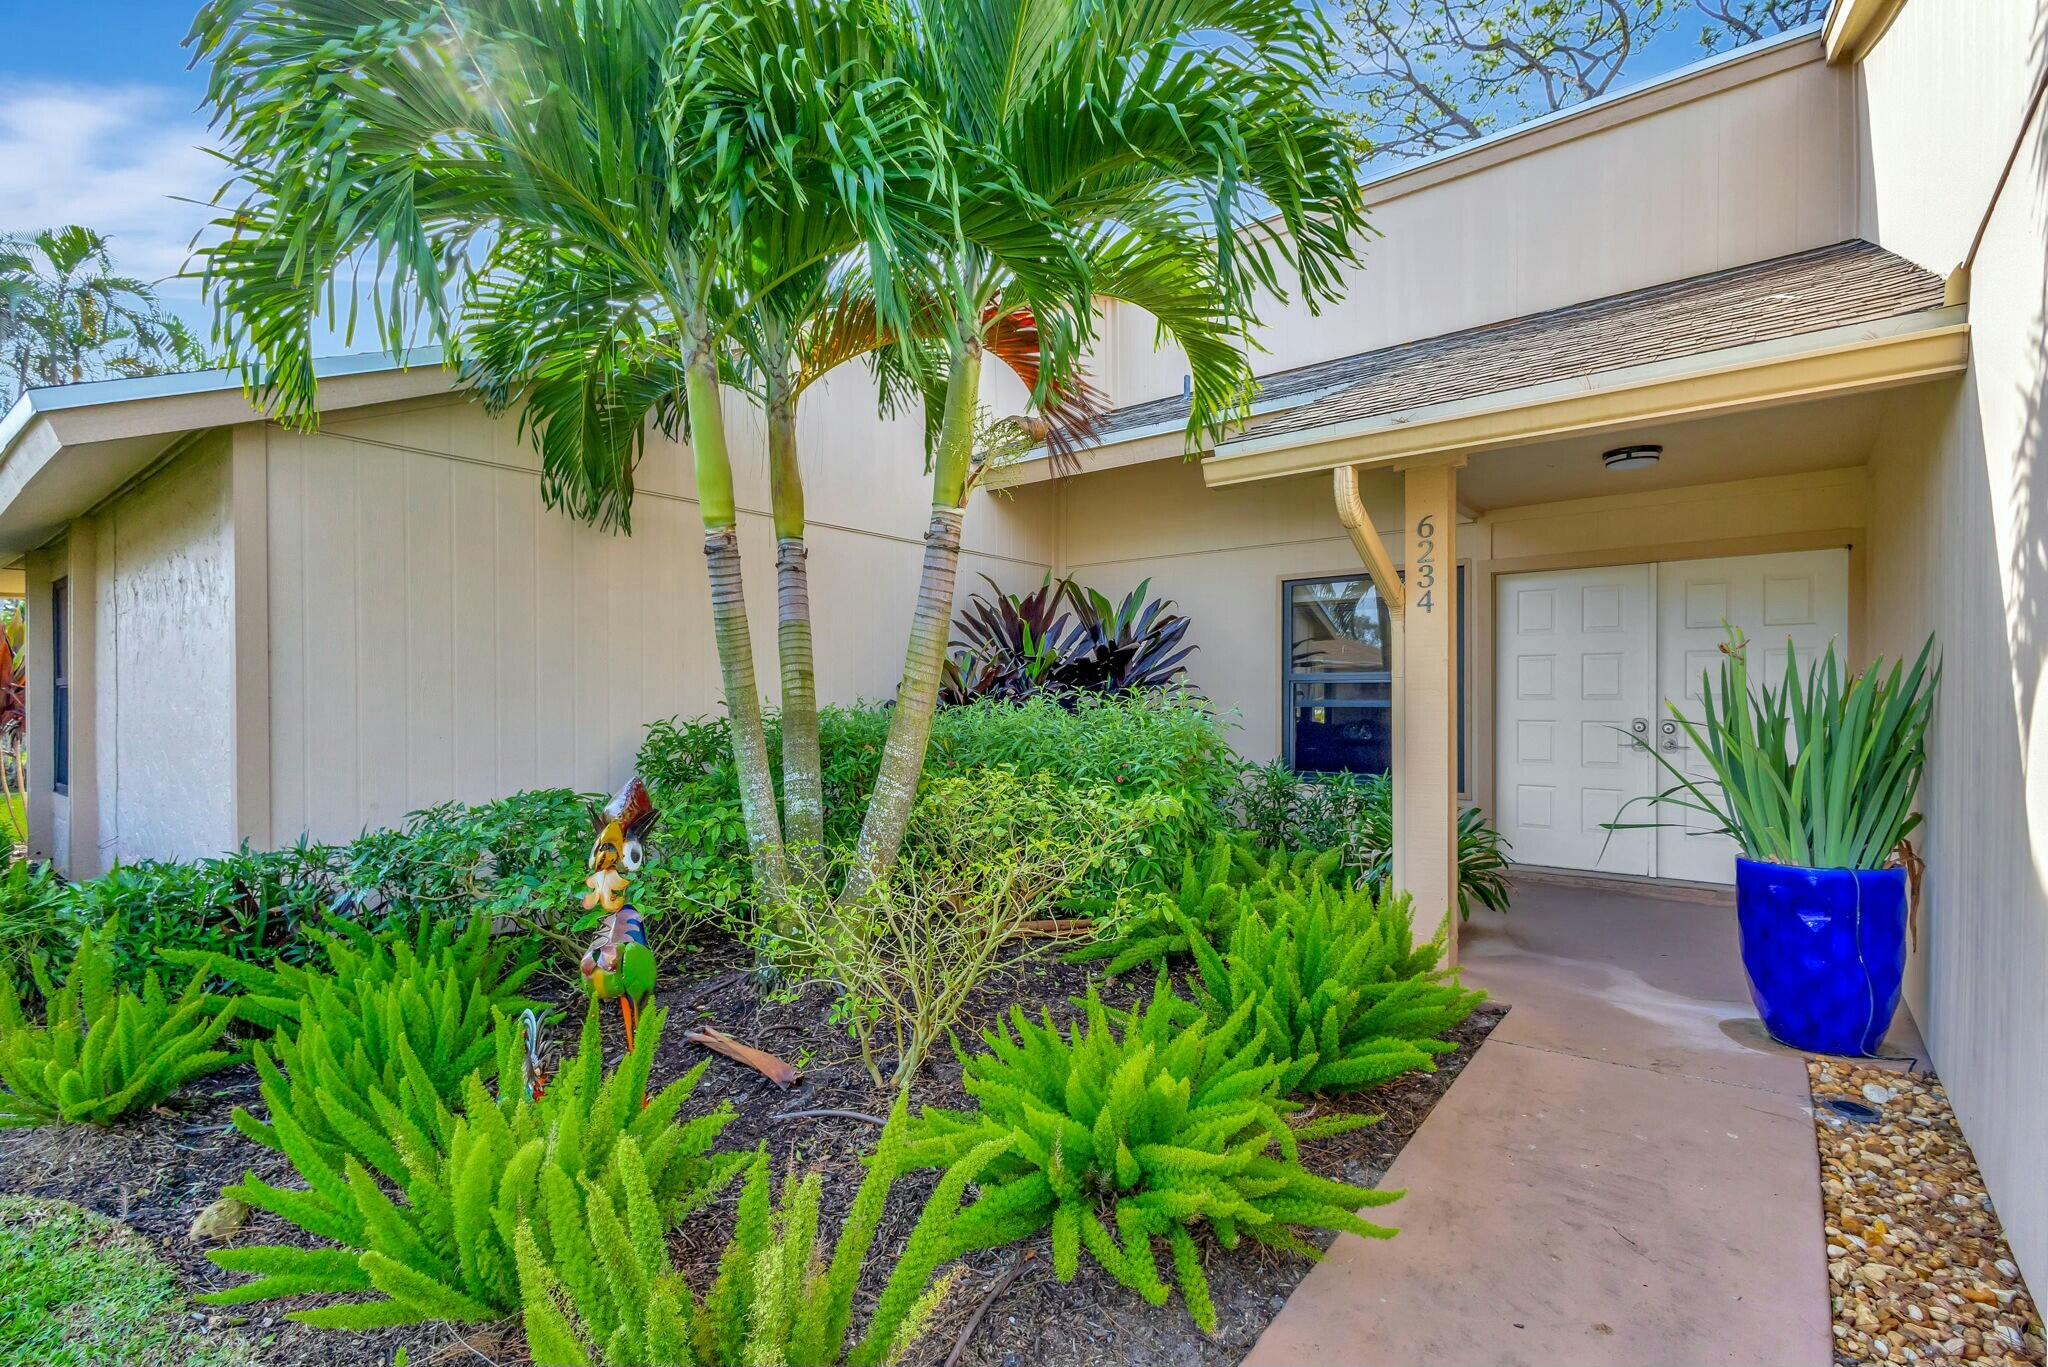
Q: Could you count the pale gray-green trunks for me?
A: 3